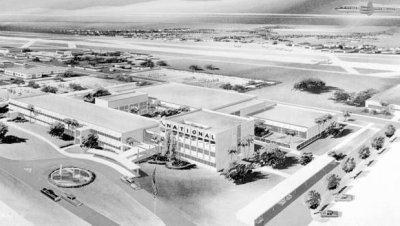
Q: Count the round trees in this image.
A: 6